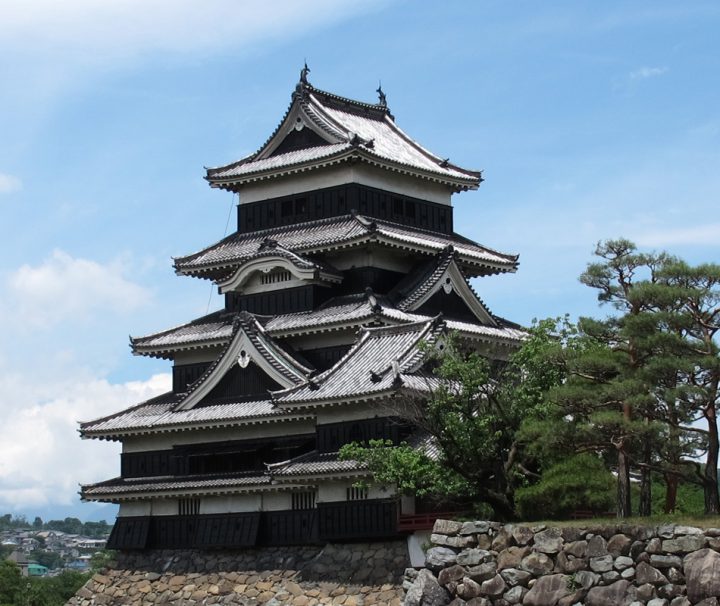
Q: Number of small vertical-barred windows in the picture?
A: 4